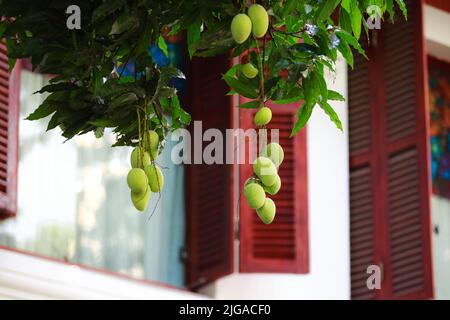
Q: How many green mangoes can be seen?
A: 14